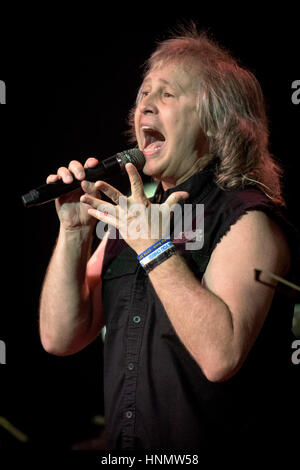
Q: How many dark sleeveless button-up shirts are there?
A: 1